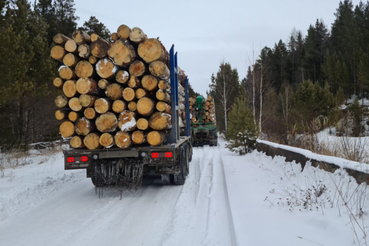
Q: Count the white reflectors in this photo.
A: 2